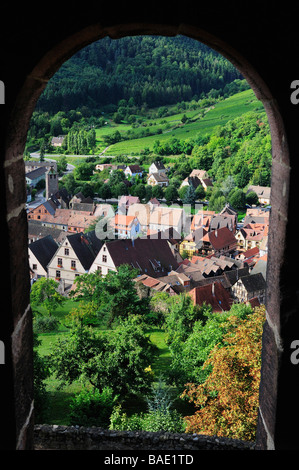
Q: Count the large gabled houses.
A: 3